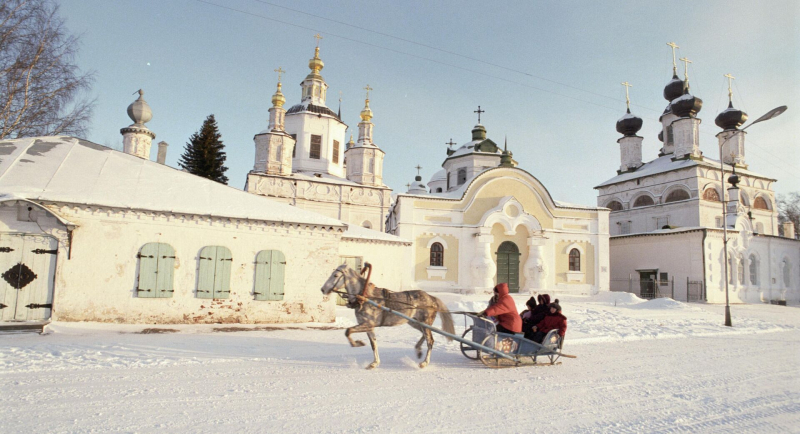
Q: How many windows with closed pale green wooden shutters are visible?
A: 3